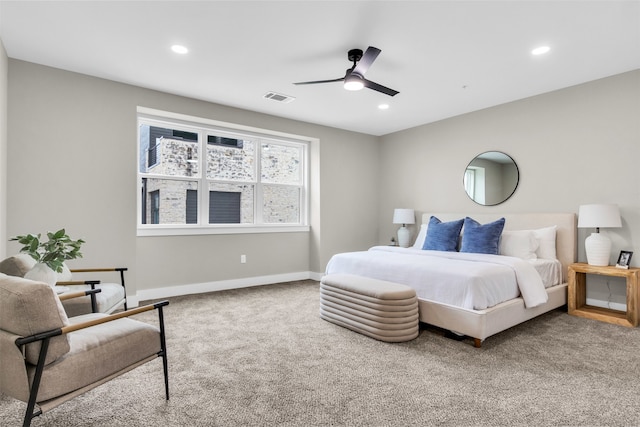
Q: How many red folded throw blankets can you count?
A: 0